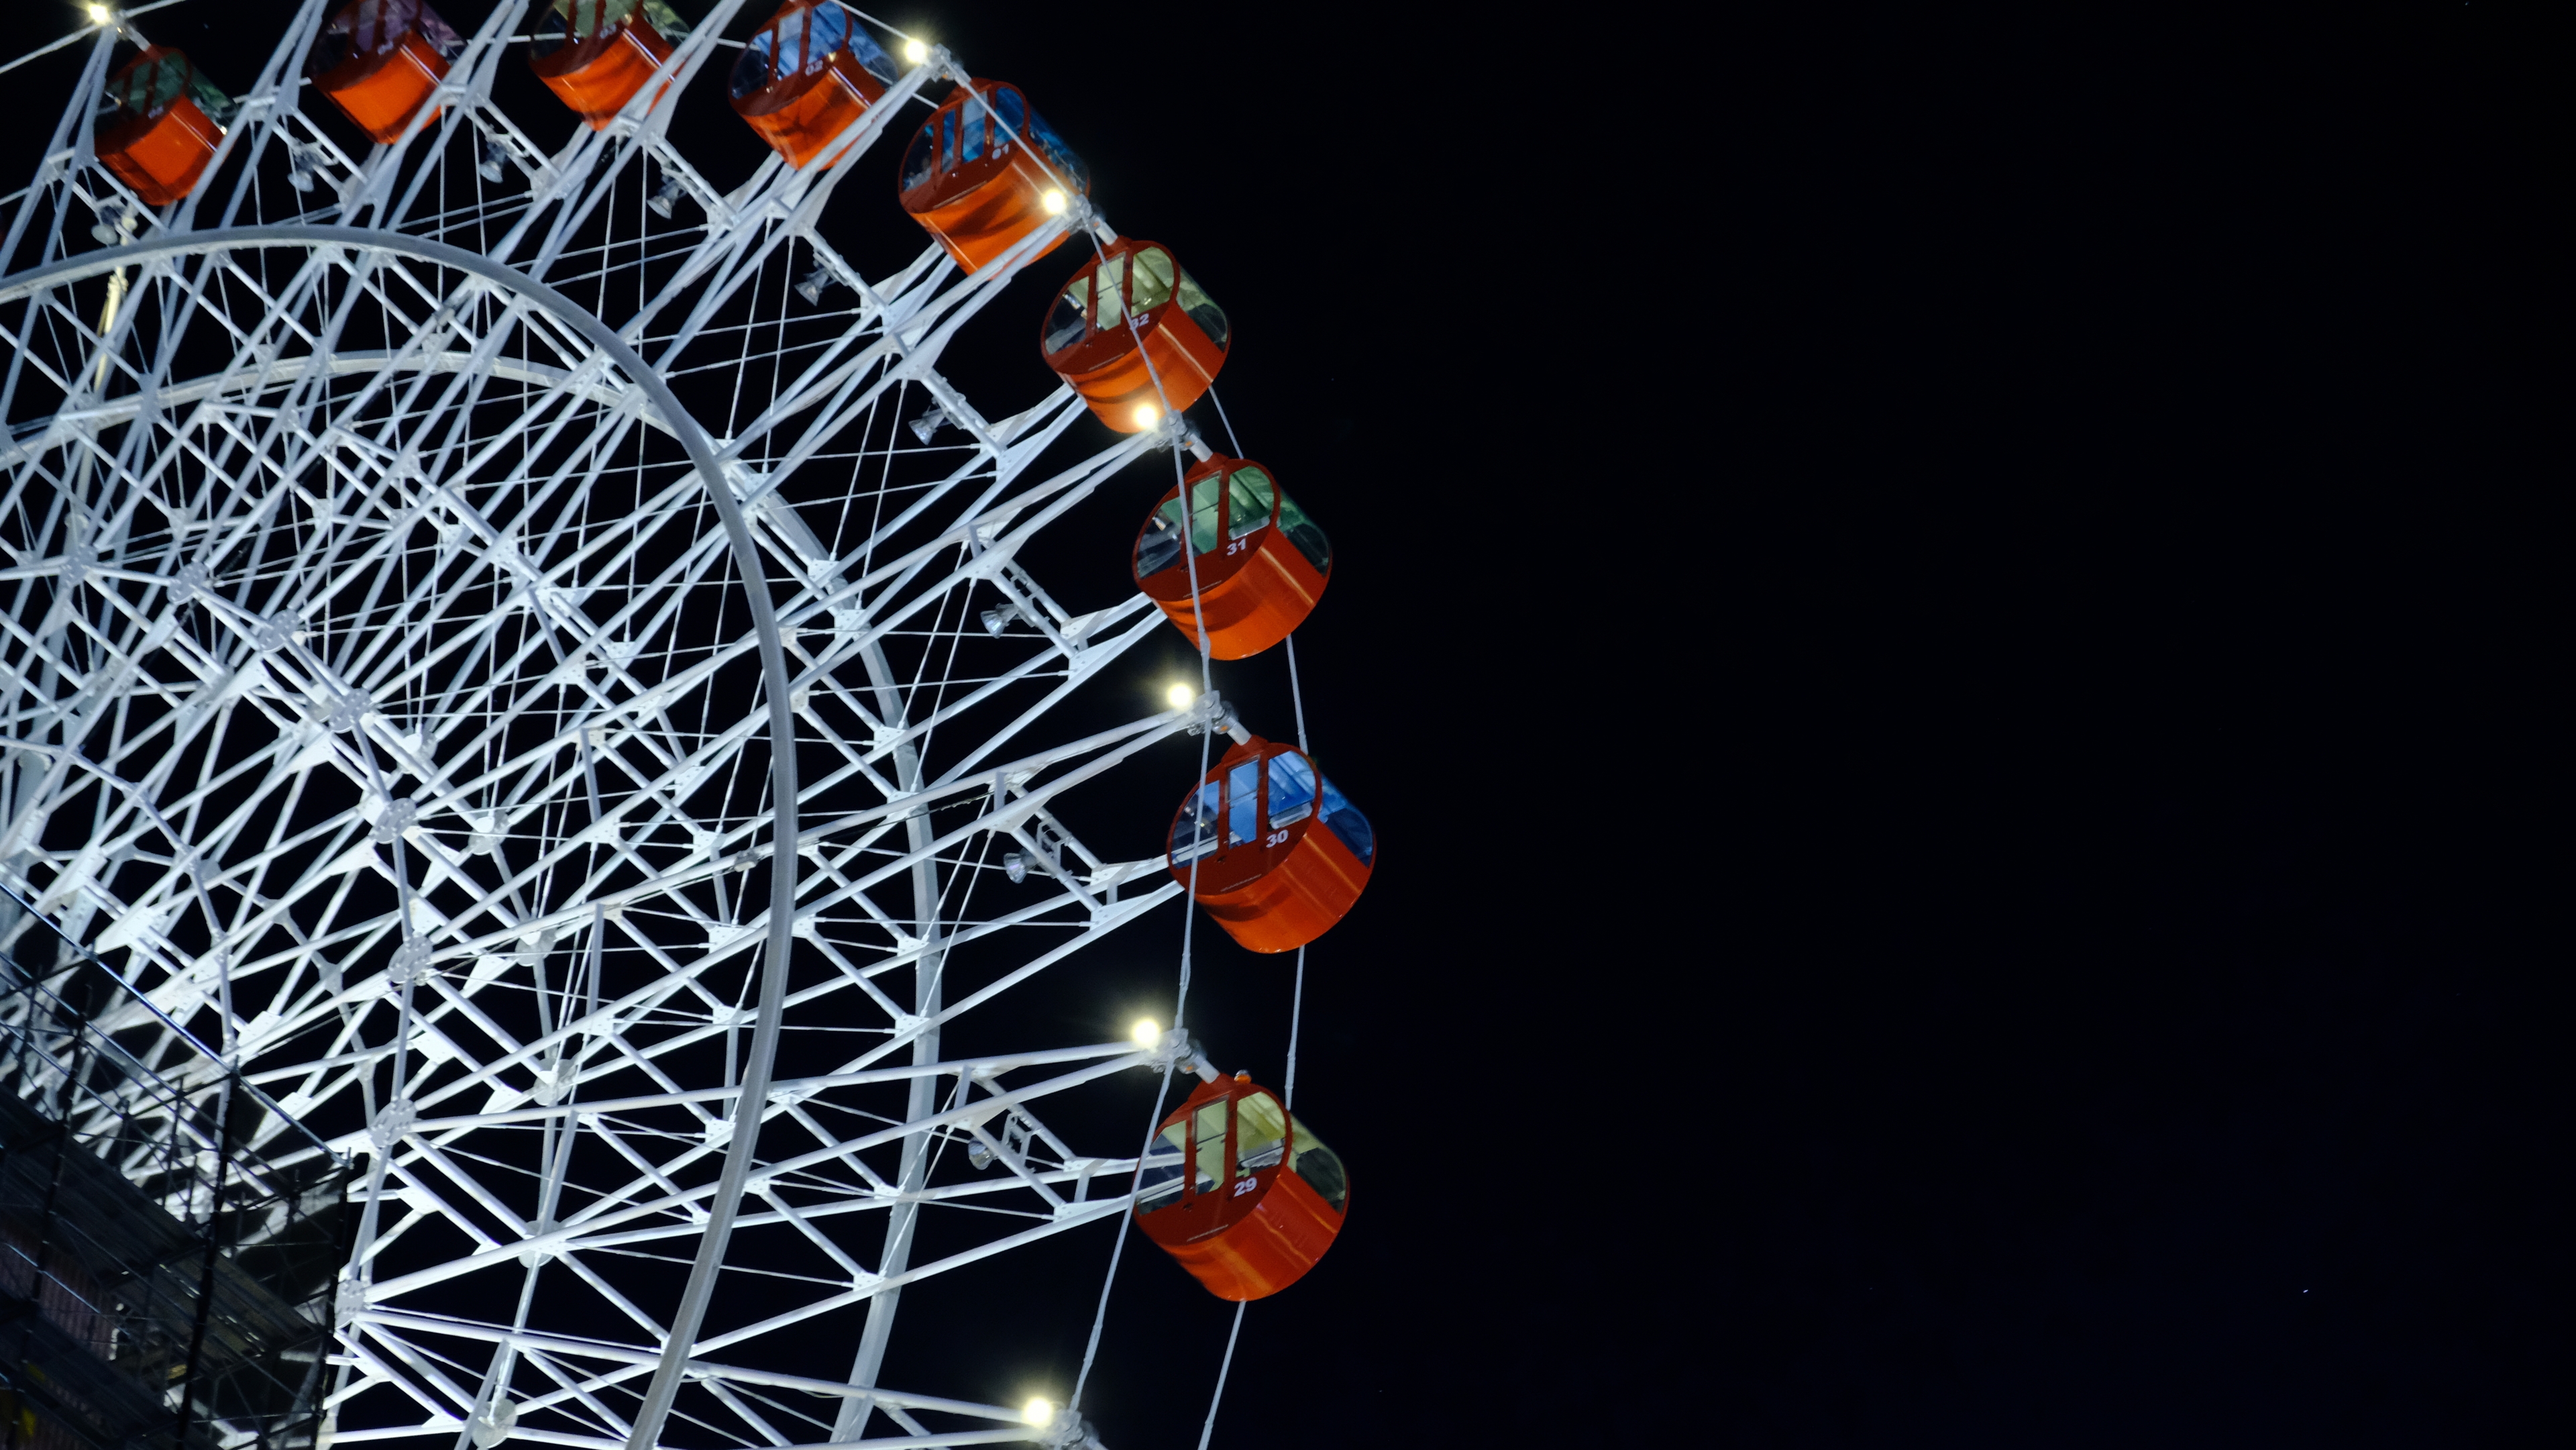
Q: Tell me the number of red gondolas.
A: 9